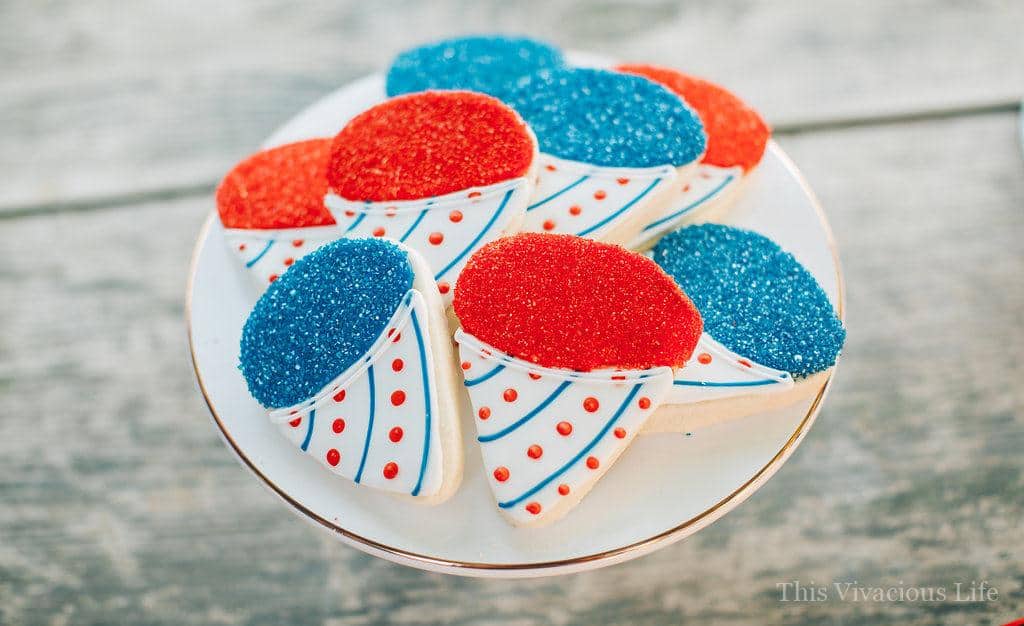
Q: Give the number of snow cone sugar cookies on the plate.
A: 8